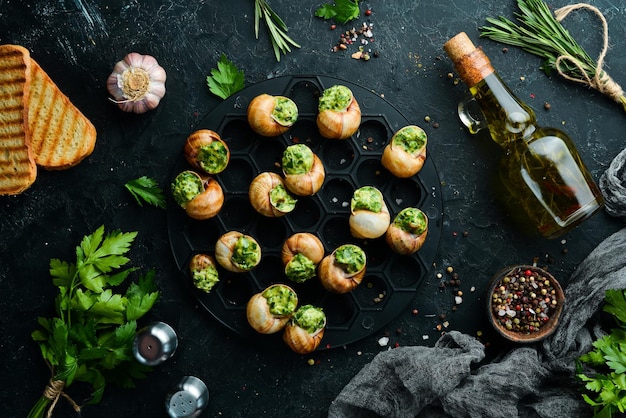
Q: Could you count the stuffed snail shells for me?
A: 15